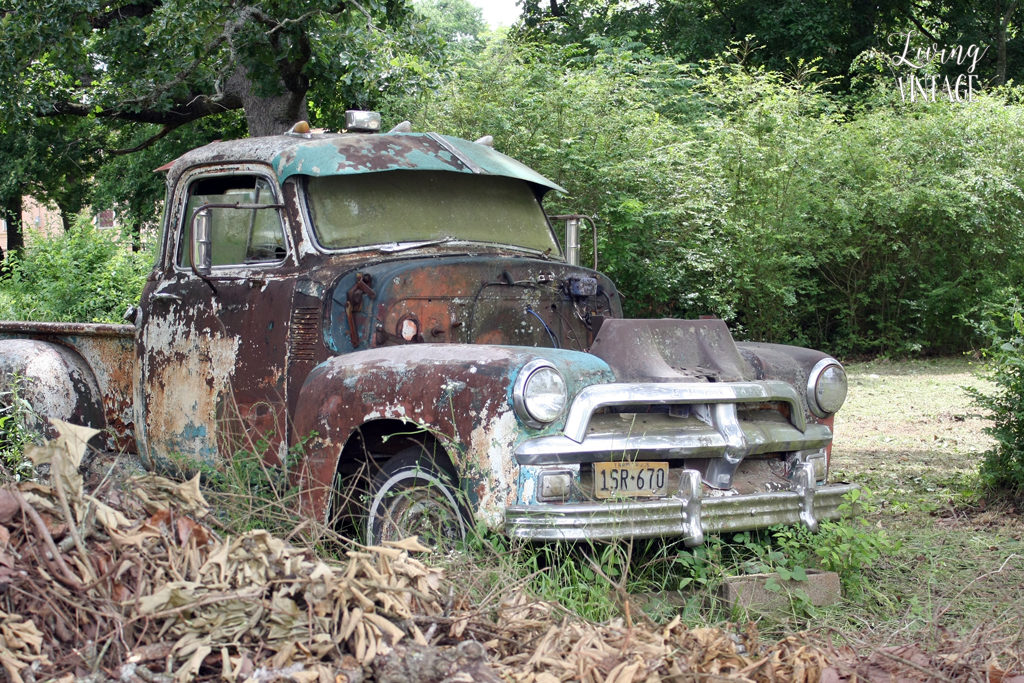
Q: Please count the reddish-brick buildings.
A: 1